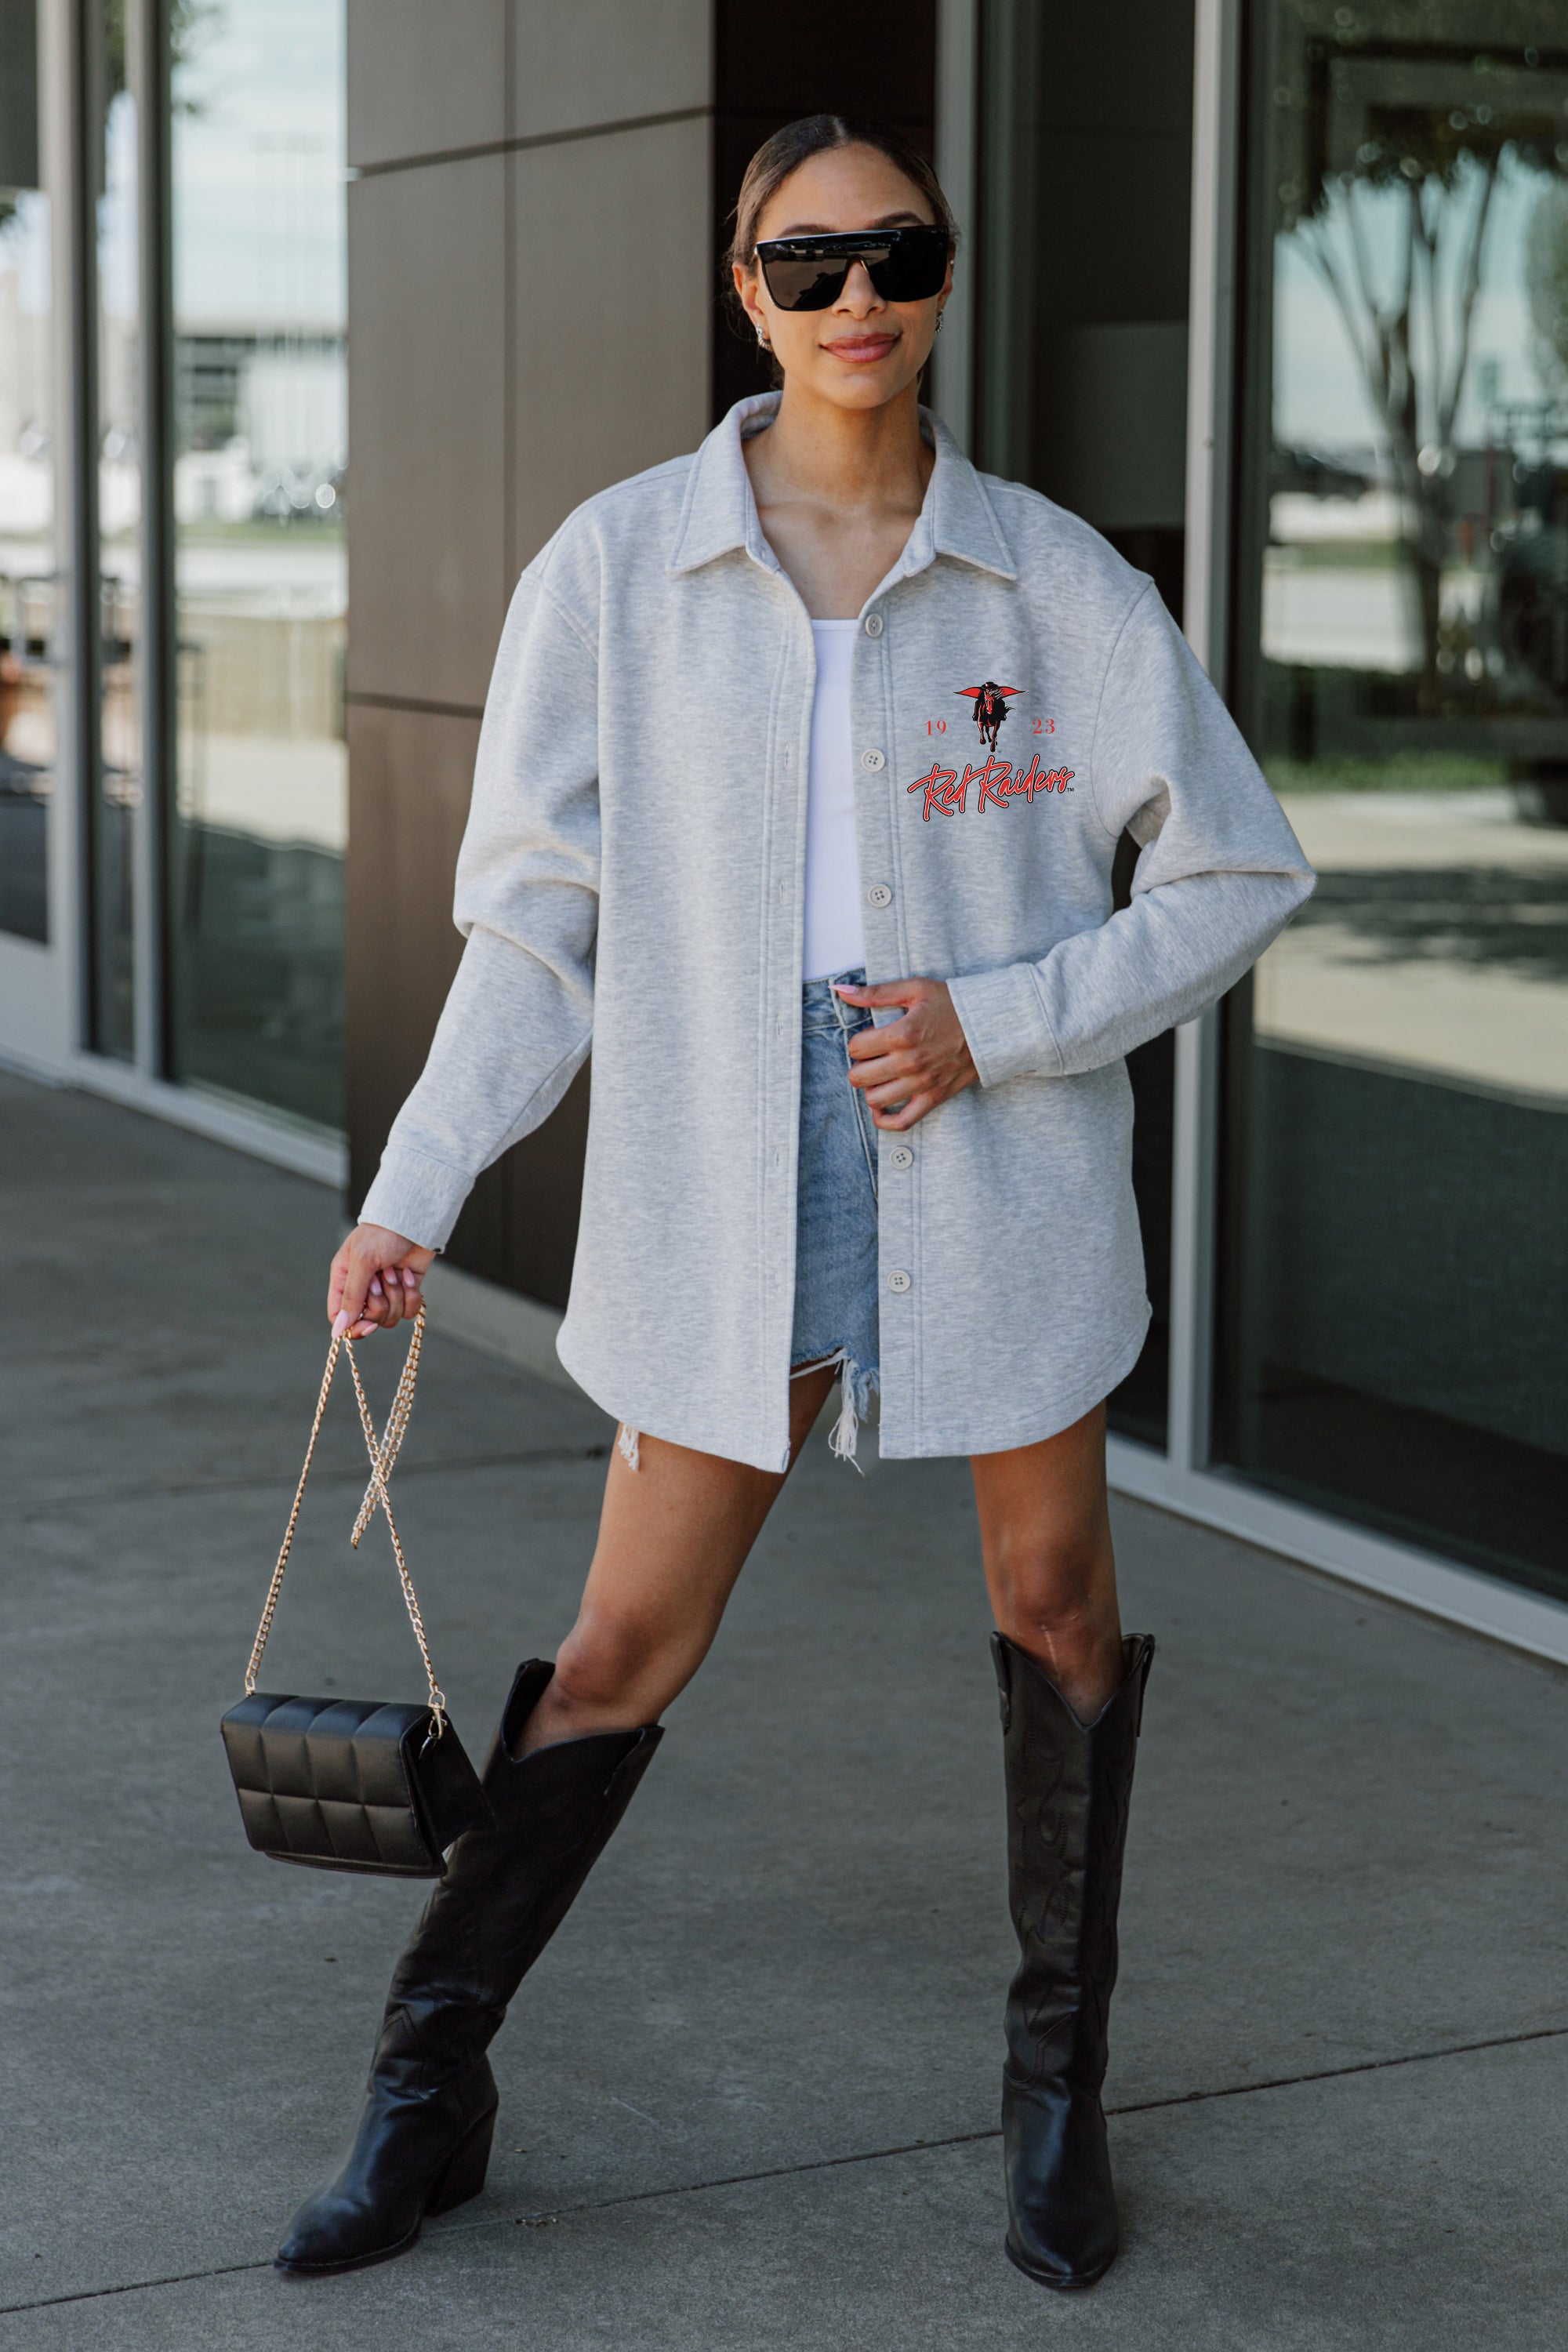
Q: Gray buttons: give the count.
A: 5